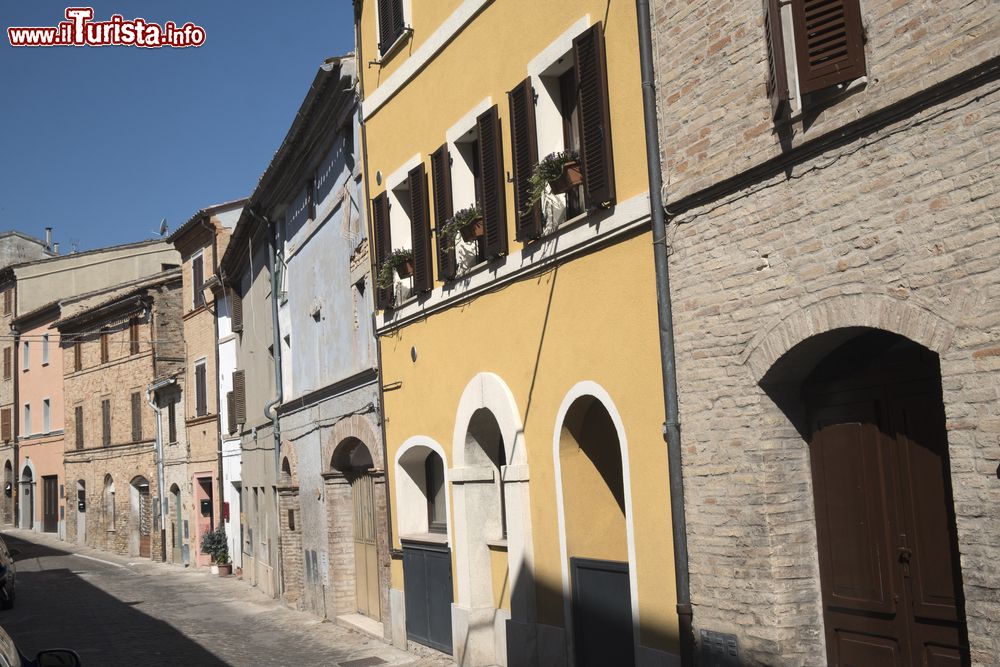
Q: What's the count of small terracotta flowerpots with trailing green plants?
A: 3